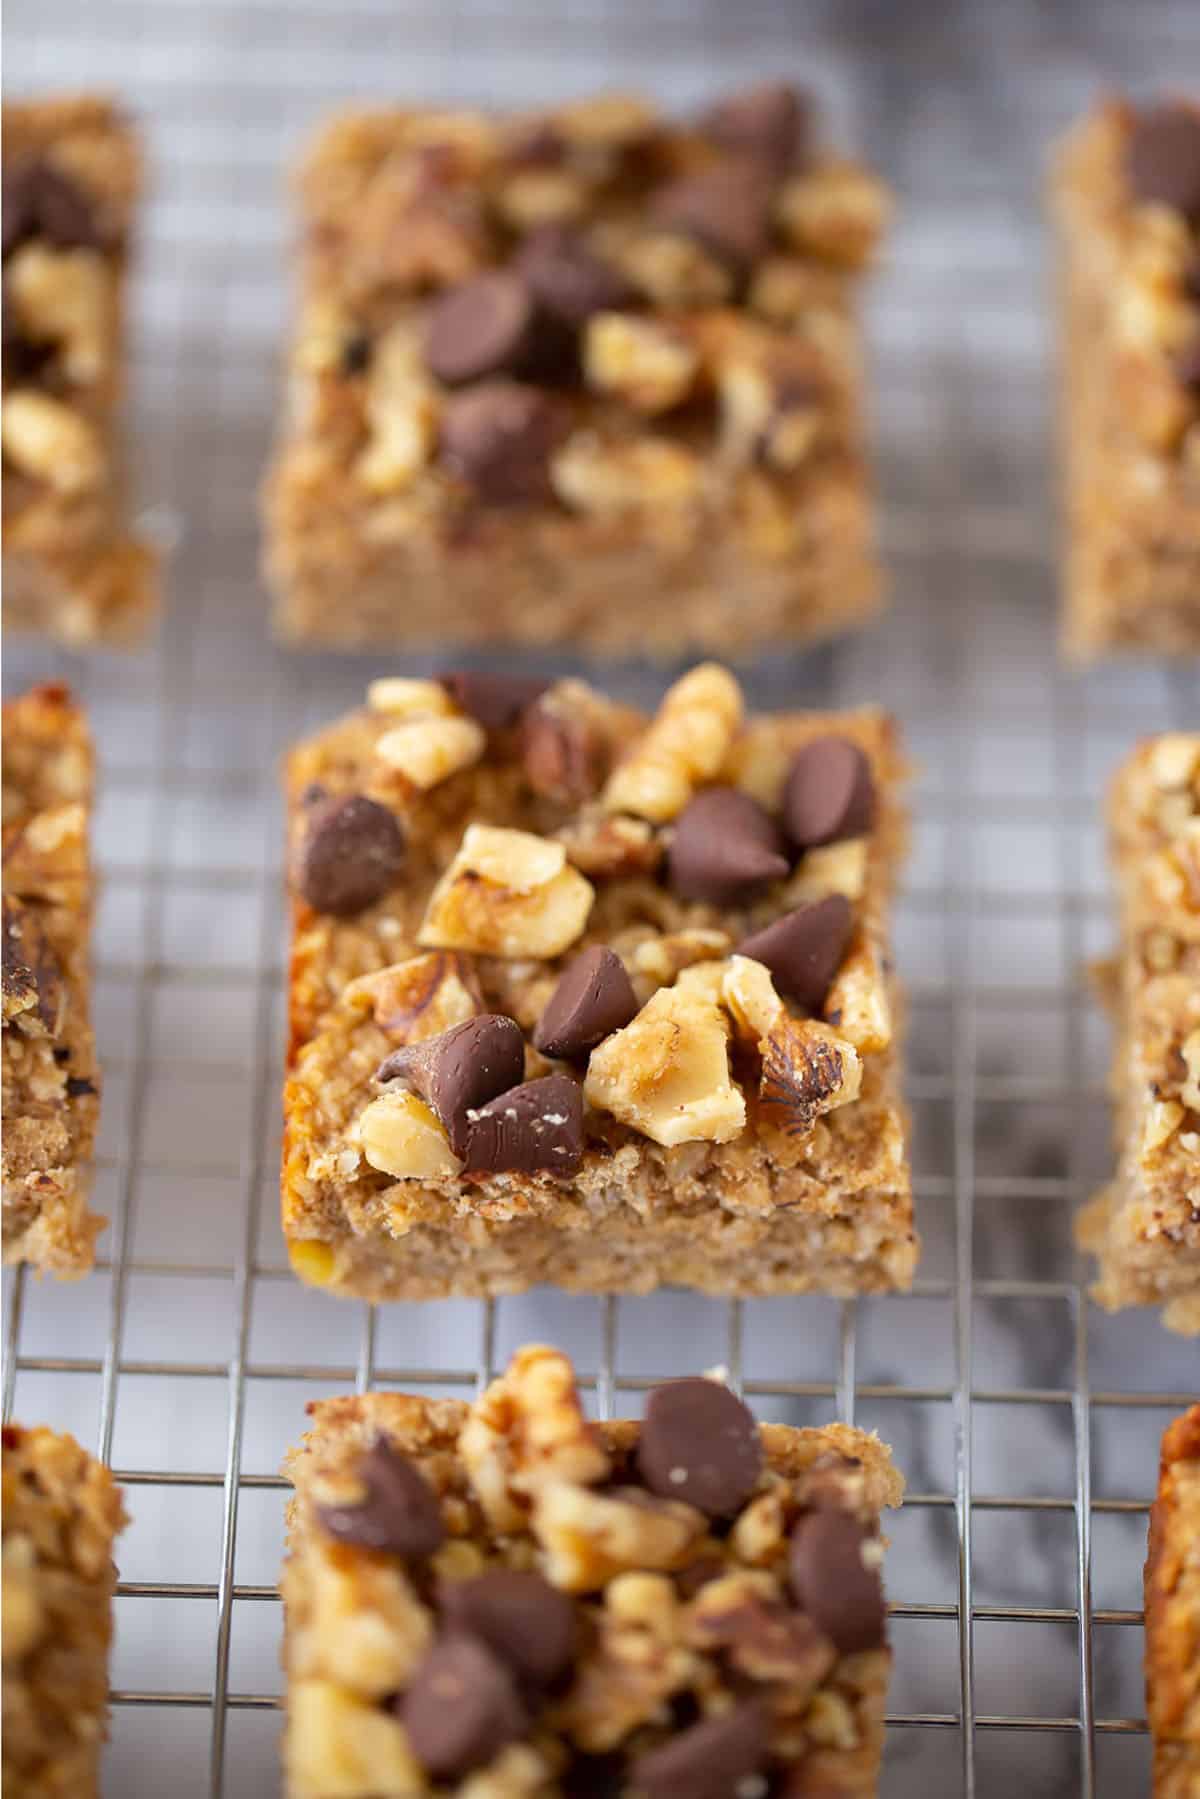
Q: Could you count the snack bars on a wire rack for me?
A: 9